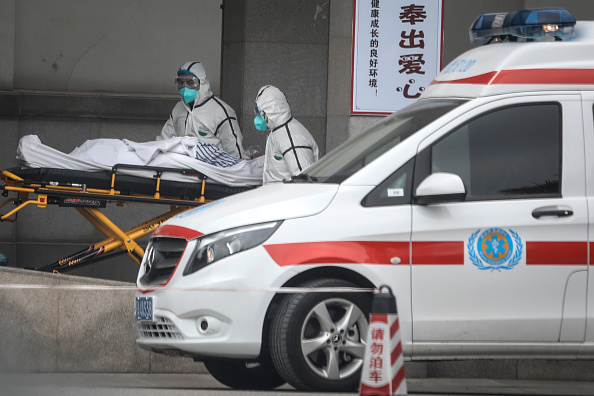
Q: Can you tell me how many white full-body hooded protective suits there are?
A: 2